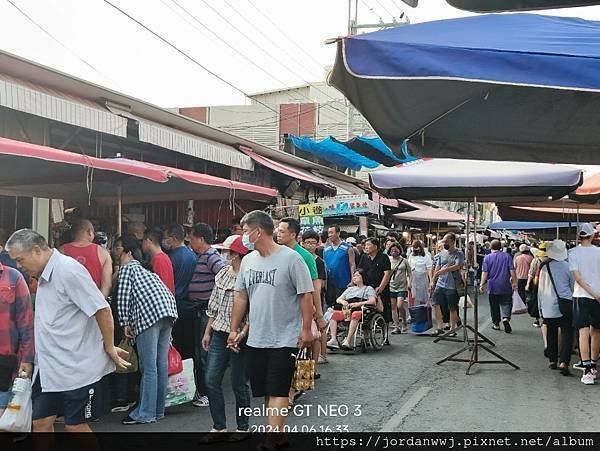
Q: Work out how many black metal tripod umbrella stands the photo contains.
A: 2